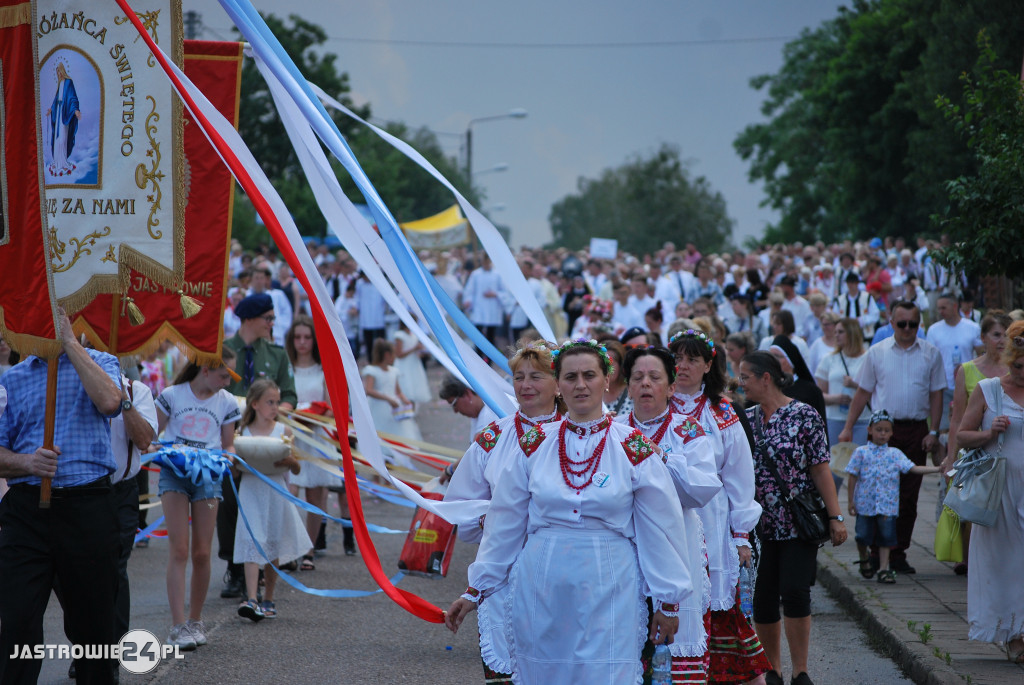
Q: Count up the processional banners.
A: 3